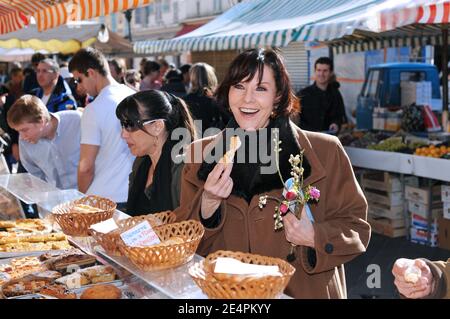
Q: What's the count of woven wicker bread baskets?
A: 4